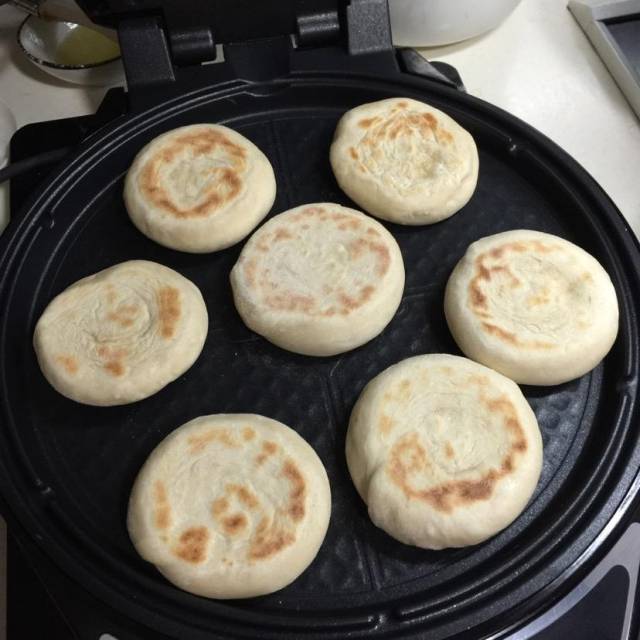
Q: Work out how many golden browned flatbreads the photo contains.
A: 7